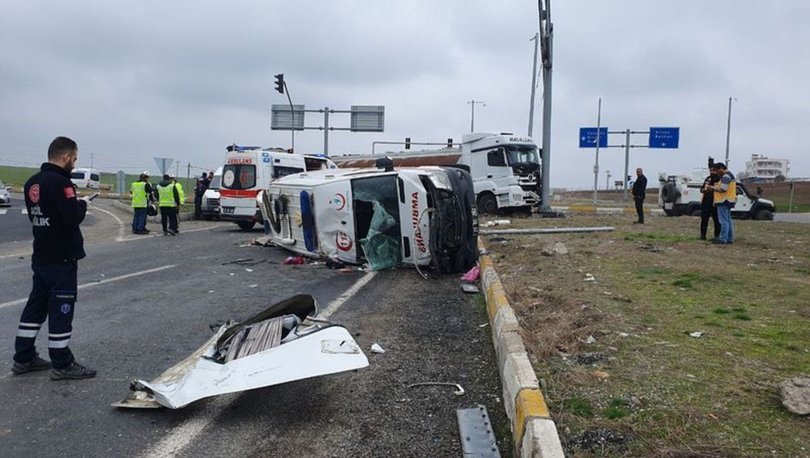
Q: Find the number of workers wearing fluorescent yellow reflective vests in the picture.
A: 3